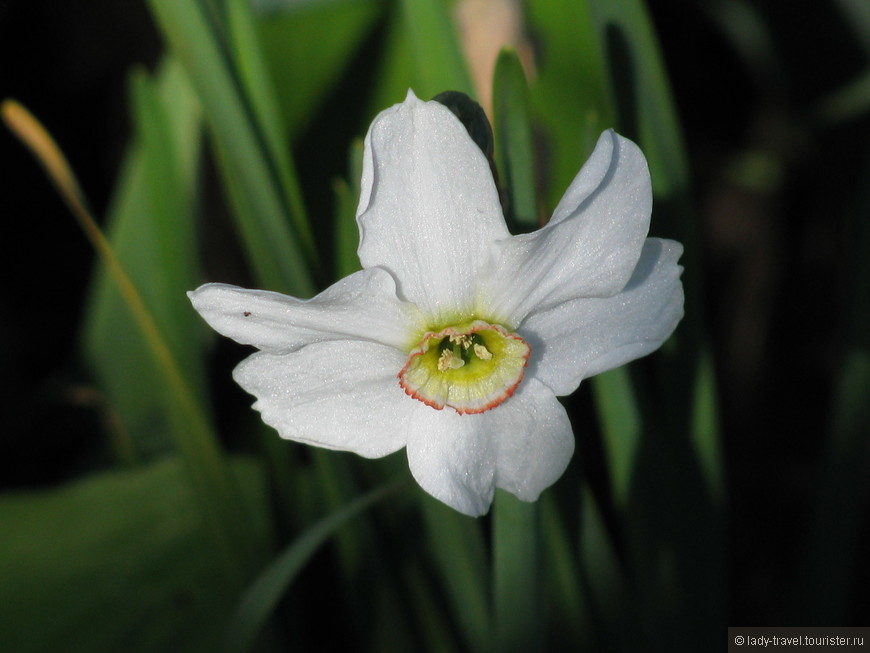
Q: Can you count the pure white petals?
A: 6